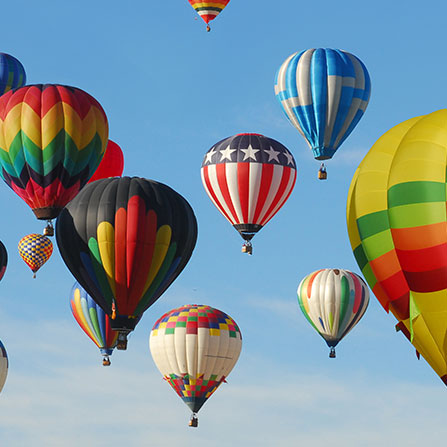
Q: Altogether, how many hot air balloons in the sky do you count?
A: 14